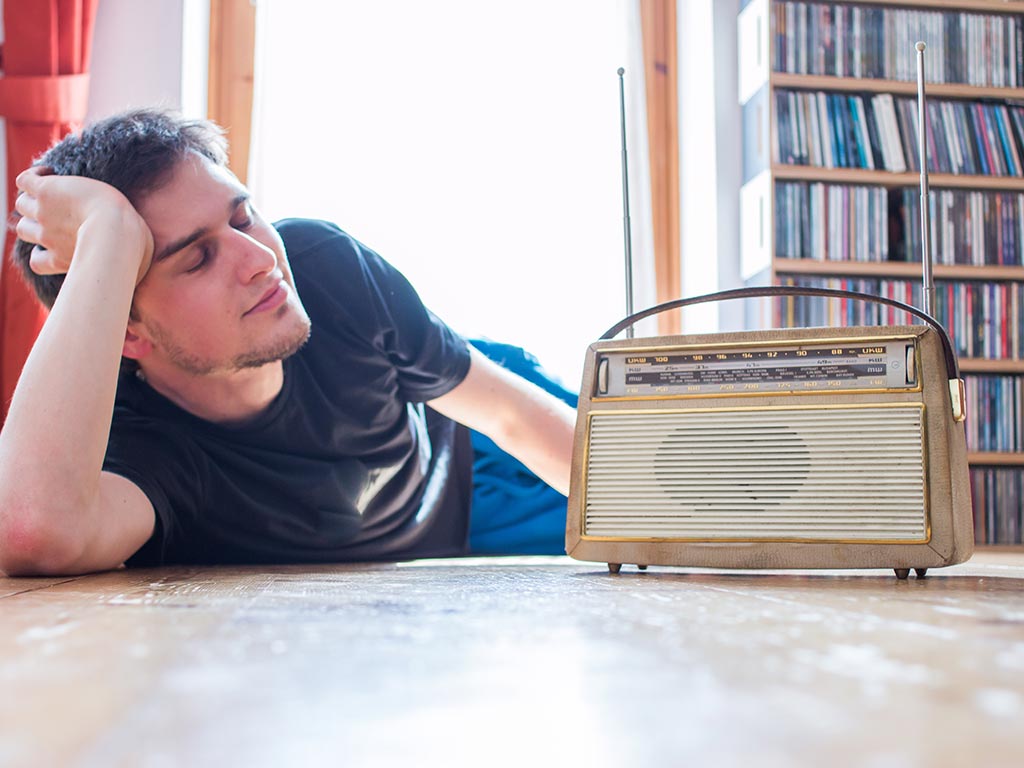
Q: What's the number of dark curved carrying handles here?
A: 1